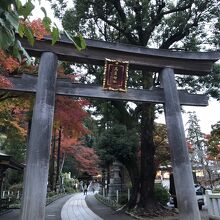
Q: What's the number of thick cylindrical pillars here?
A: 2